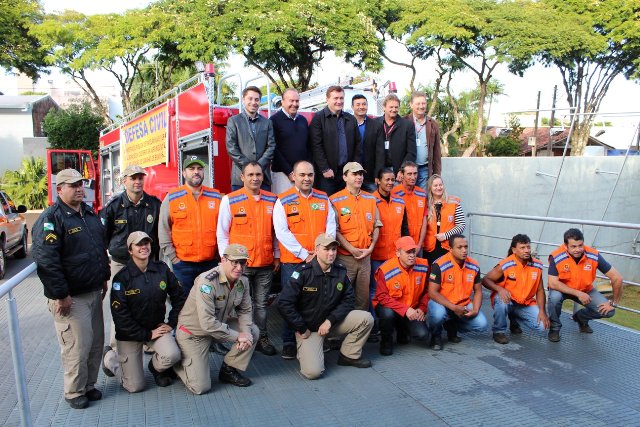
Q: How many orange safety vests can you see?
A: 11